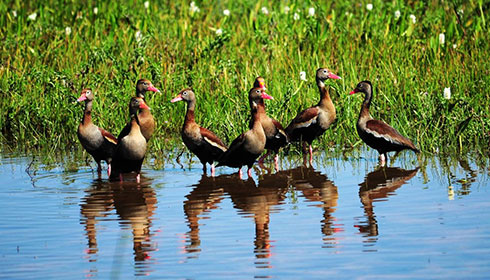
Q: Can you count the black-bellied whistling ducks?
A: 8